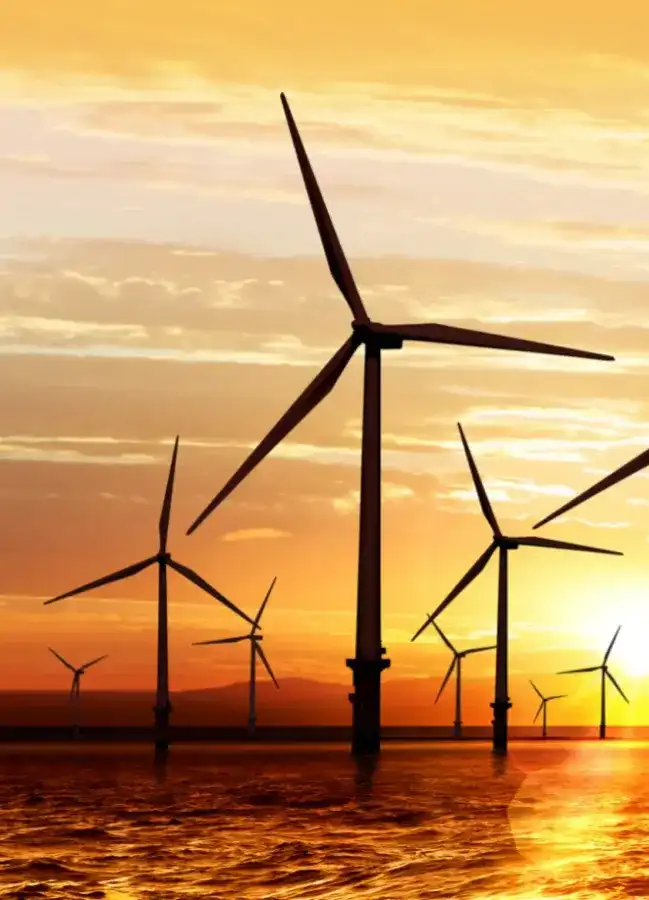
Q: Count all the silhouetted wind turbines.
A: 9